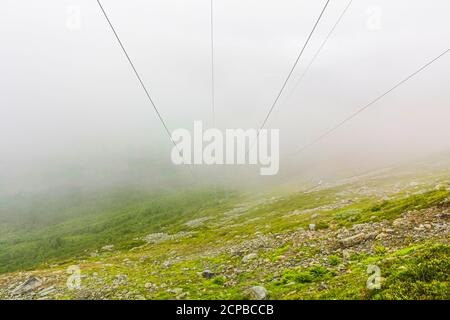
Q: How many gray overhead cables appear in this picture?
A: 5